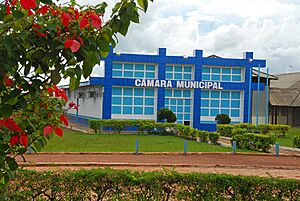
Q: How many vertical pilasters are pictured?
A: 4